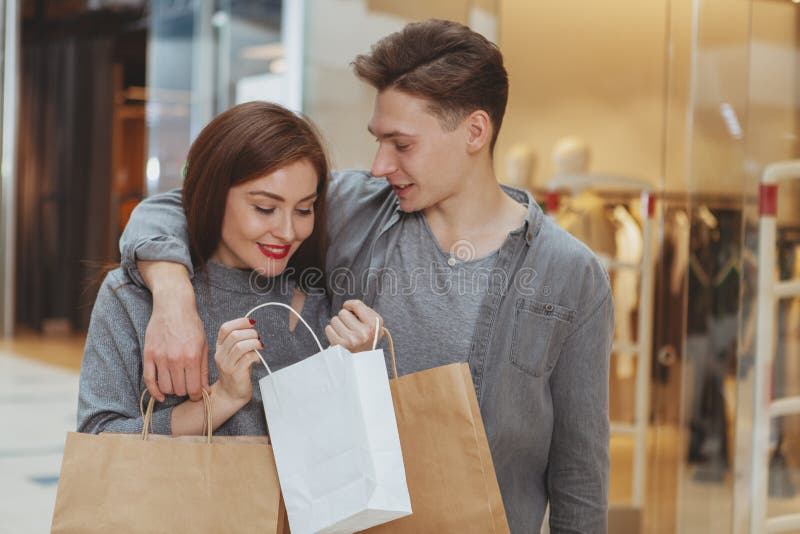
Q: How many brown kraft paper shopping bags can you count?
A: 2